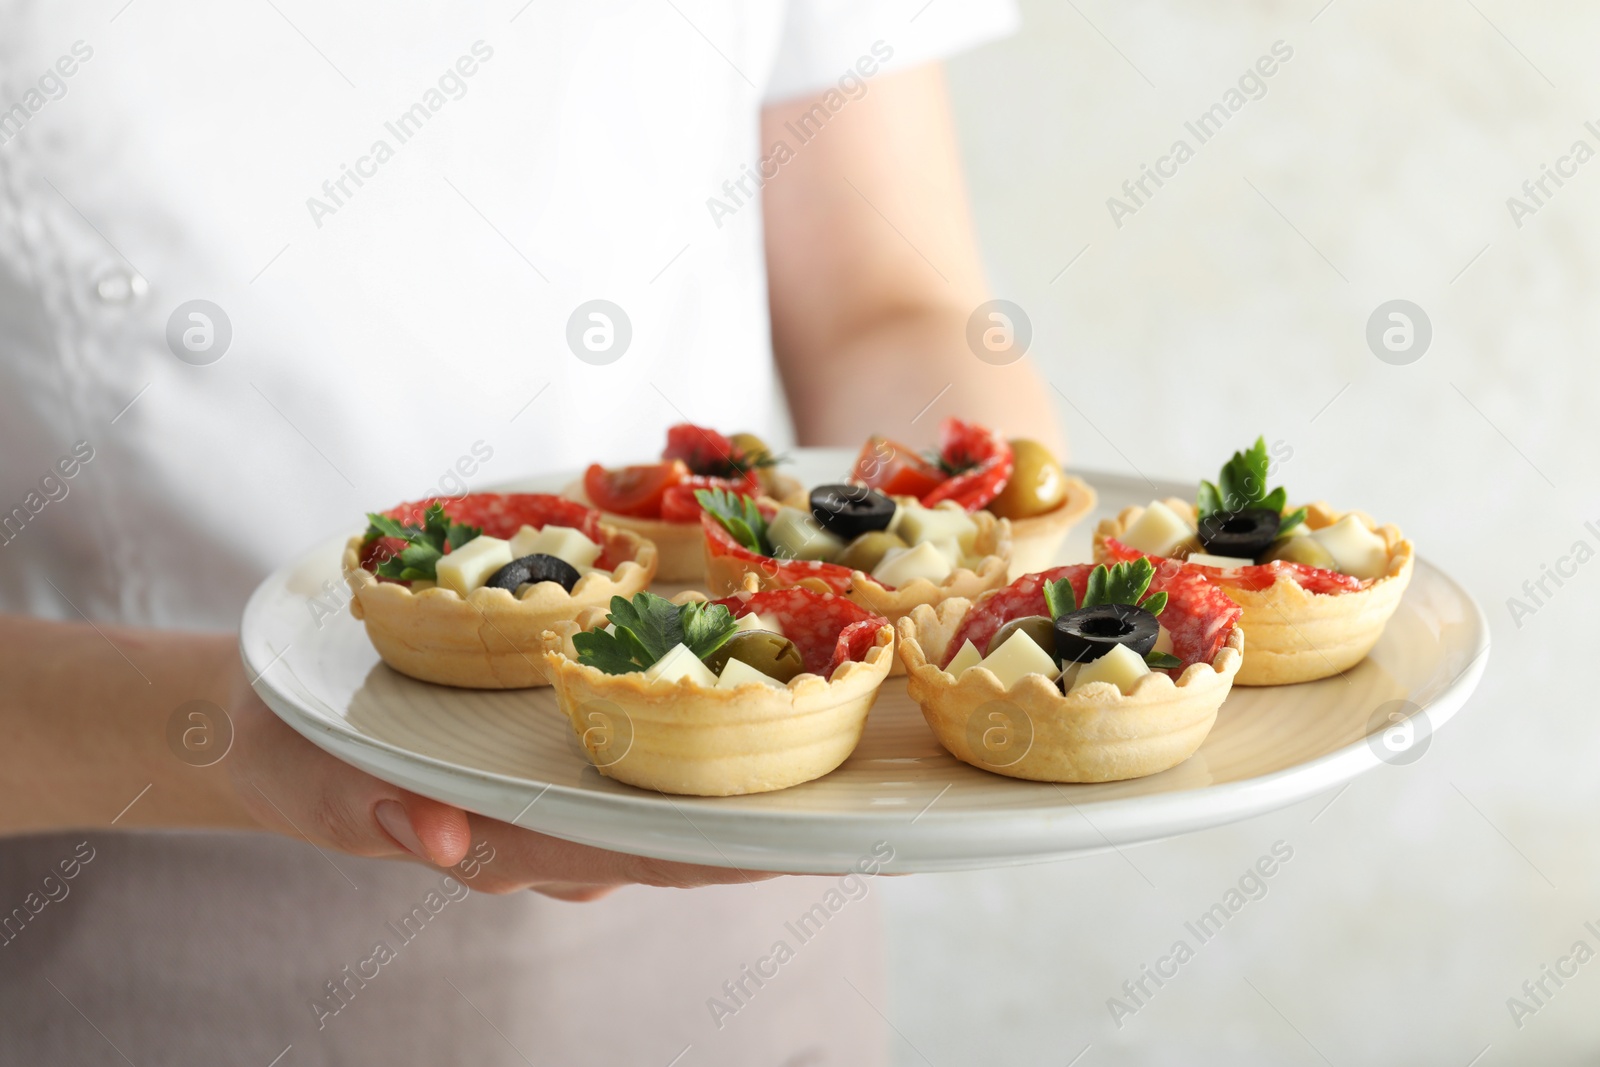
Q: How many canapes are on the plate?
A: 7